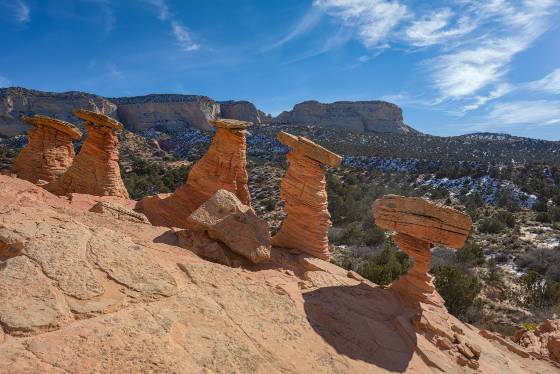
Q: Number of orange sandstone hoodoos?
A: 5